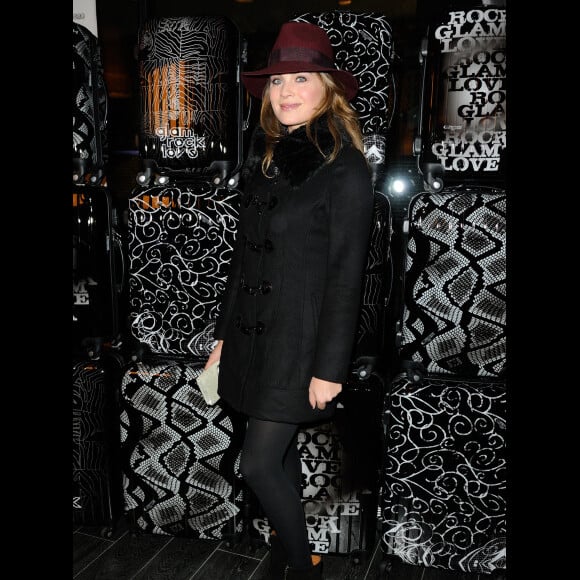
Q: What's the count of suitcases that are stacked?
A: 12